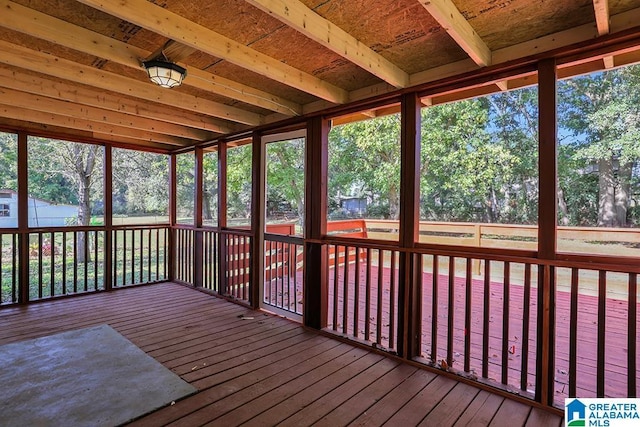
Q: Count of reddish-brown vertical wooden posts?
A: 9